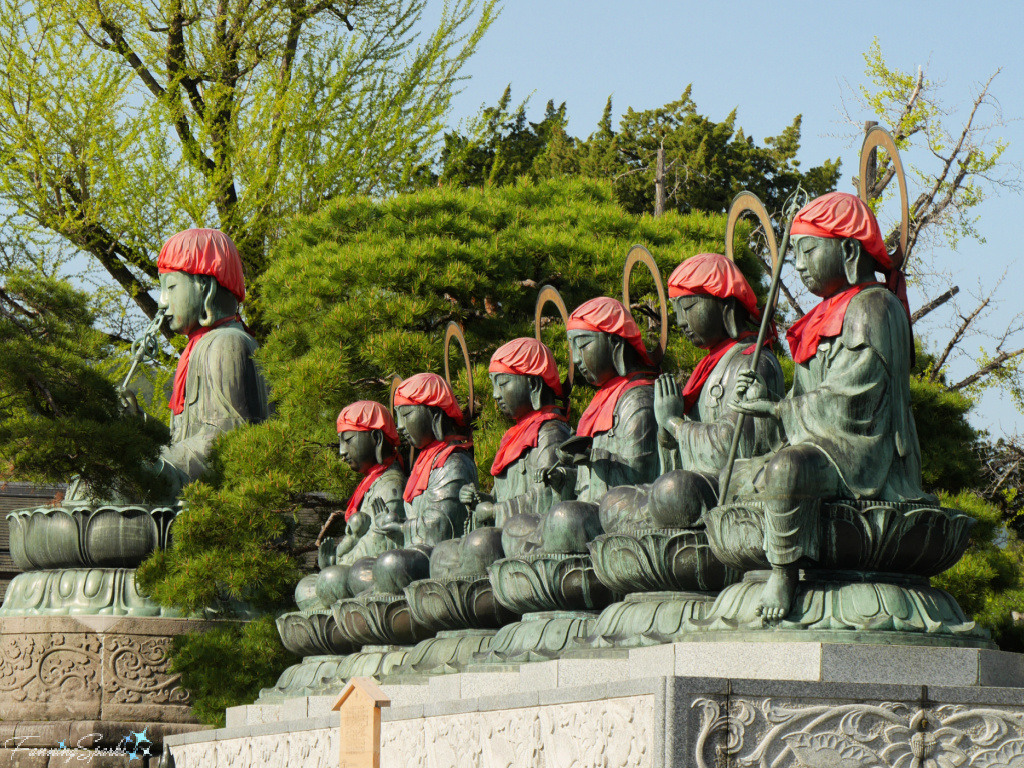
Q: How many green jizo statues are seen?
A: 7